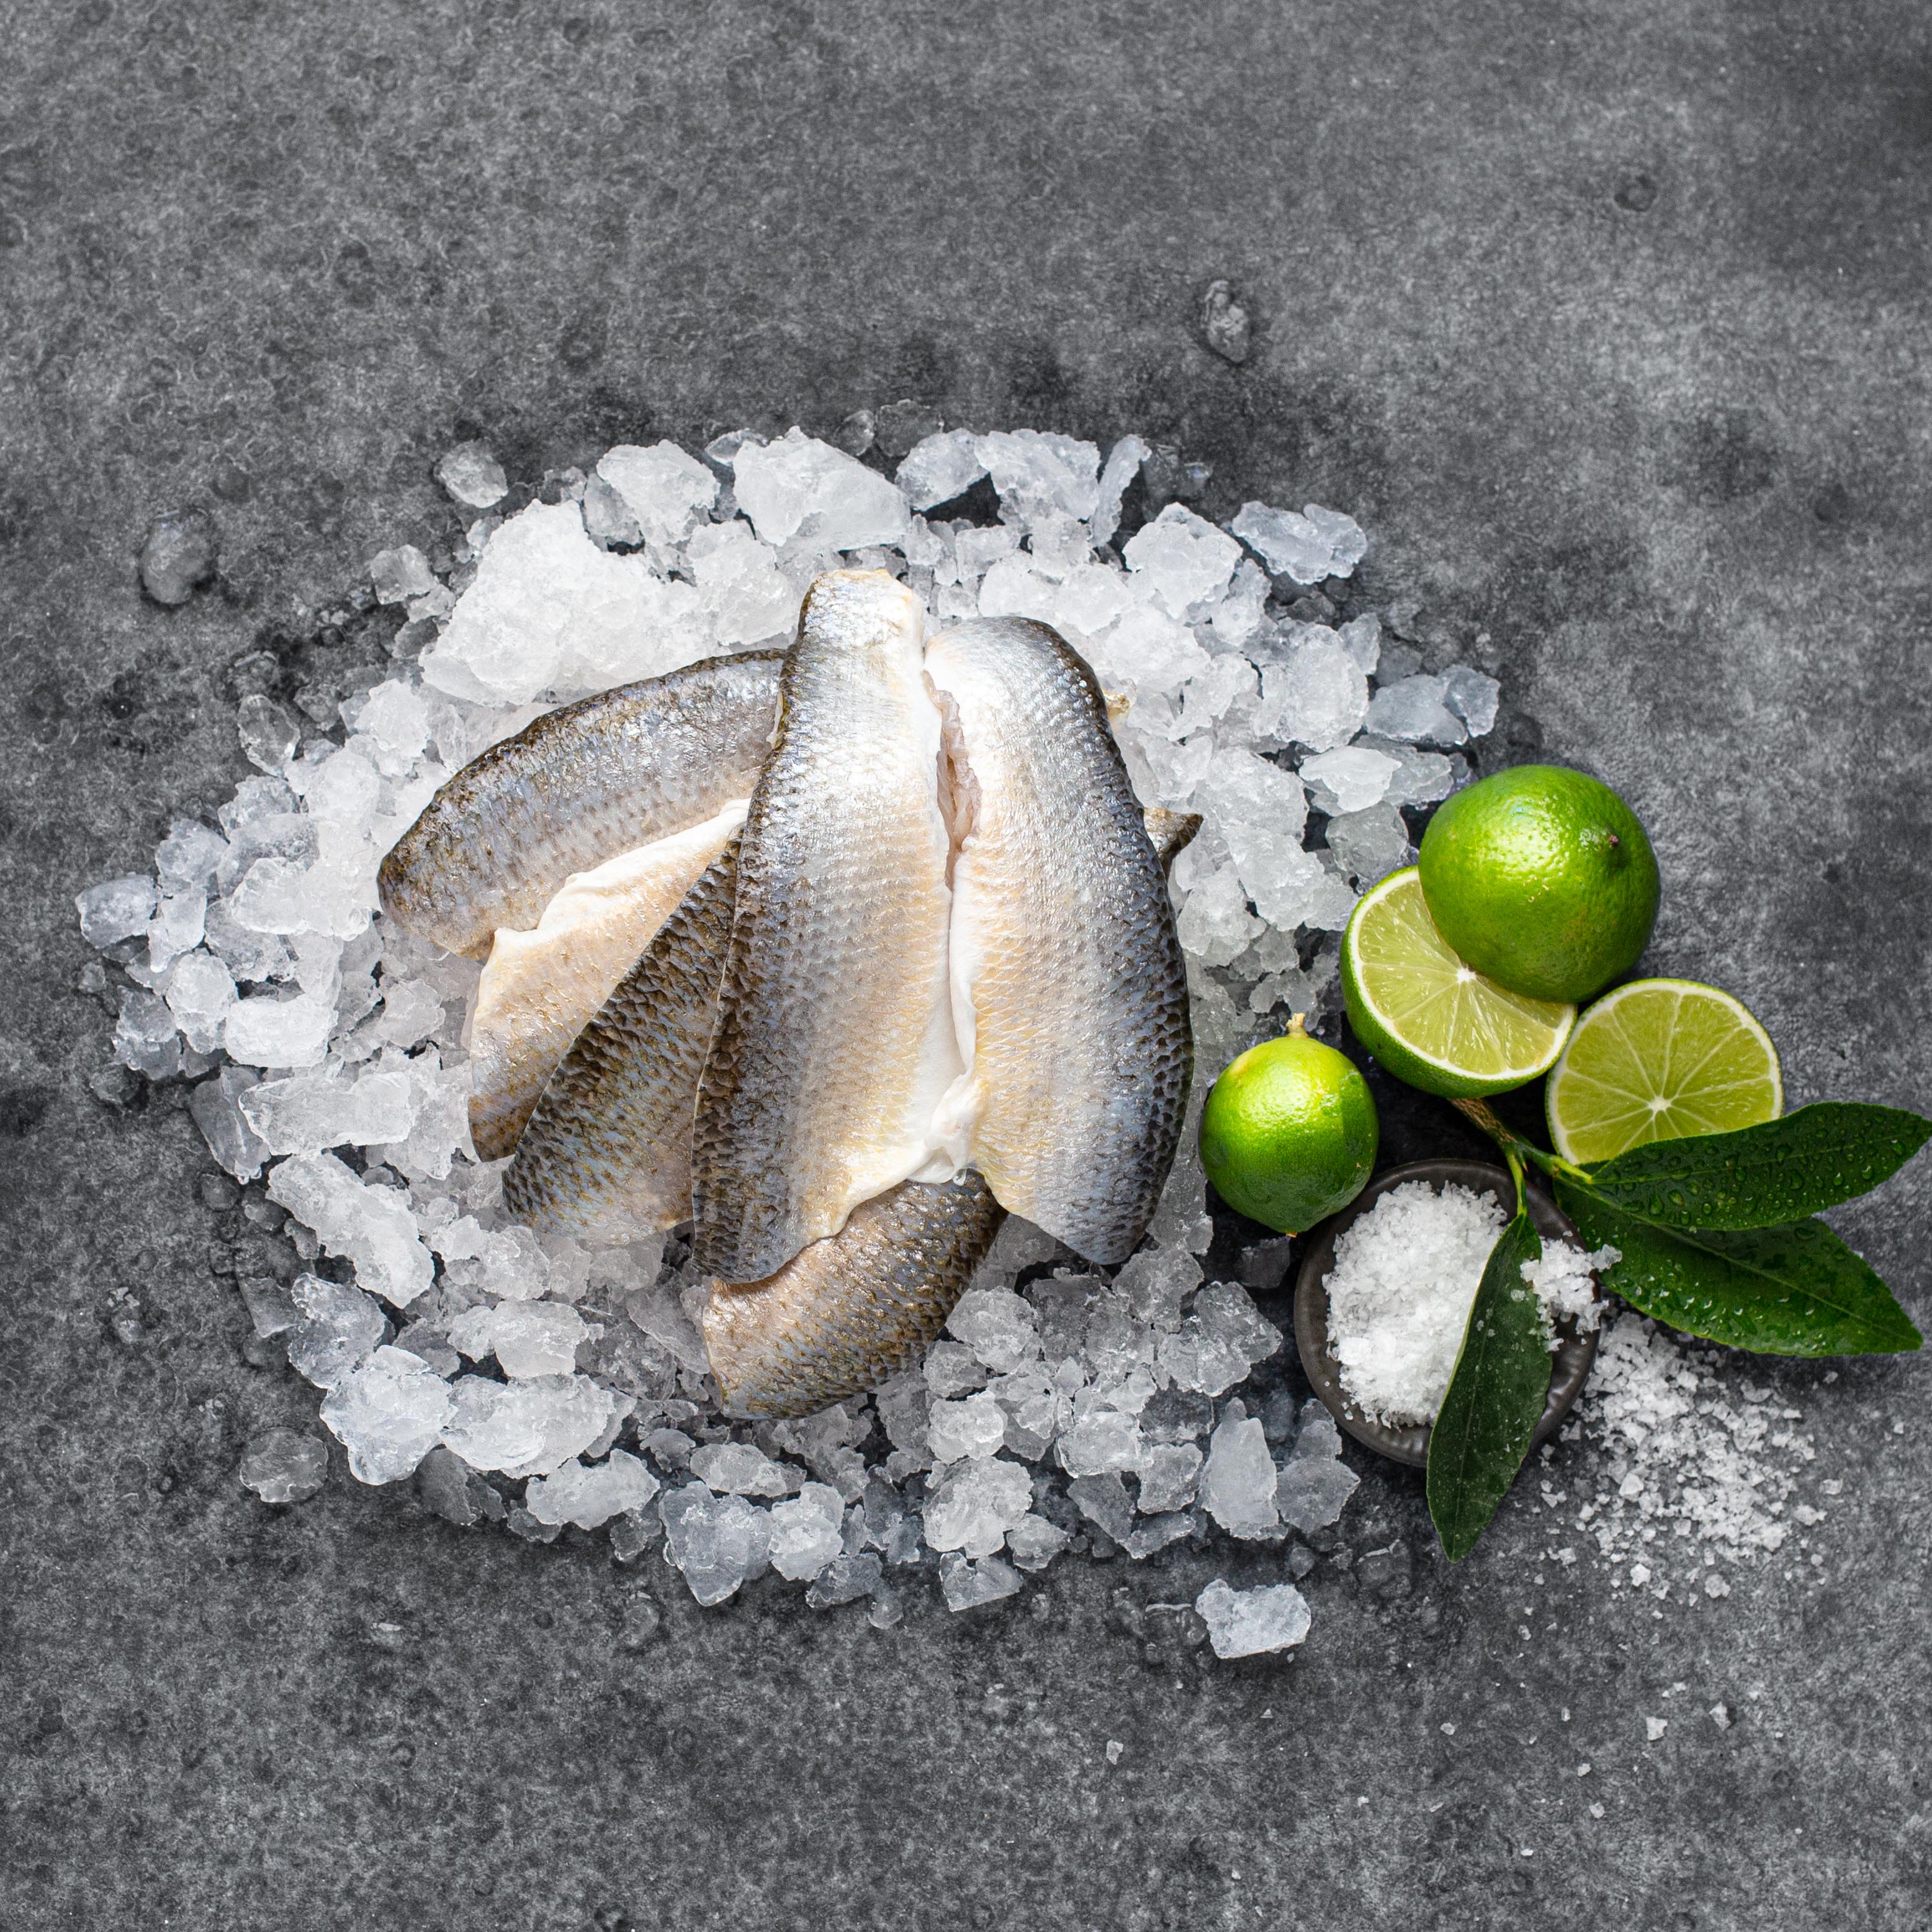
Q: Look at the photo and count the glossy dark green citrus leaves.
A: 3